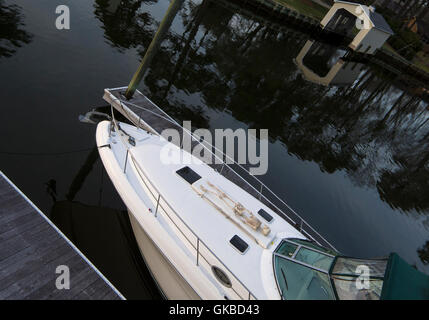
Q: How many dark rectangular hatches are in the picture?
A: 3